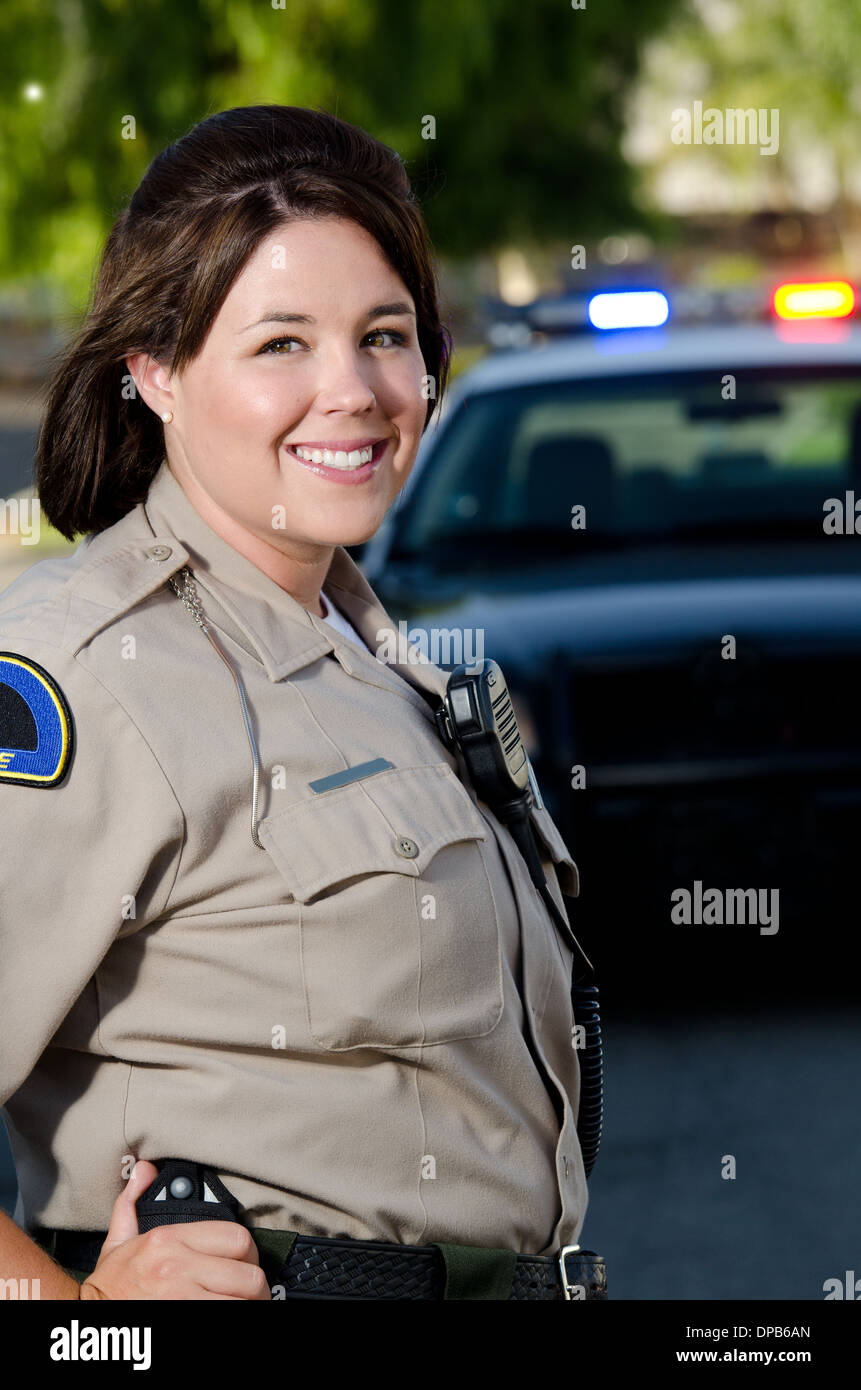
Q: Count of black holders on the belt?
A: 1